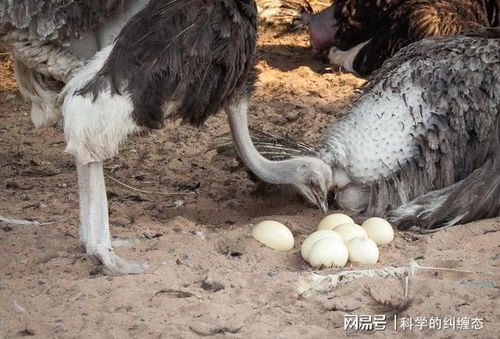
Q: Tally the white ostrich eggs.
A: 7